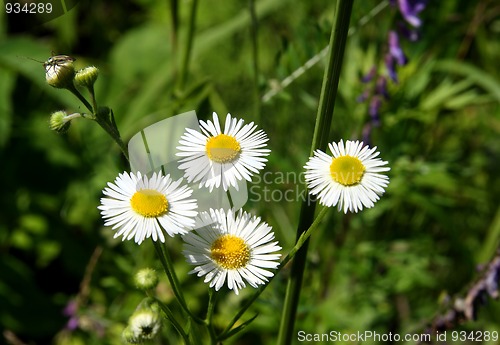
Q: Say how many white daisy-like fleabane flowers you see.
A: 4